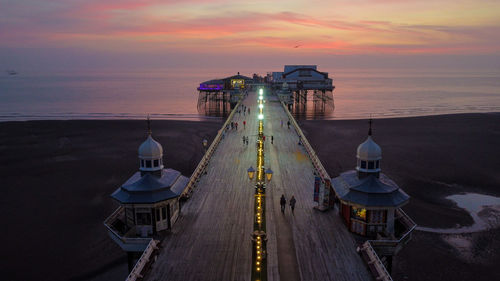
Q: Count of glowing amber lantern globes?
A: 2